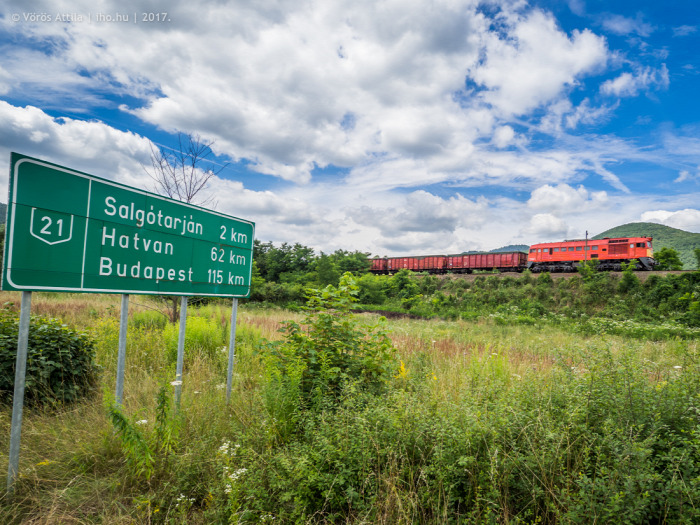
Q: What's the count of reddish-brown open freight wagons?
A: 3